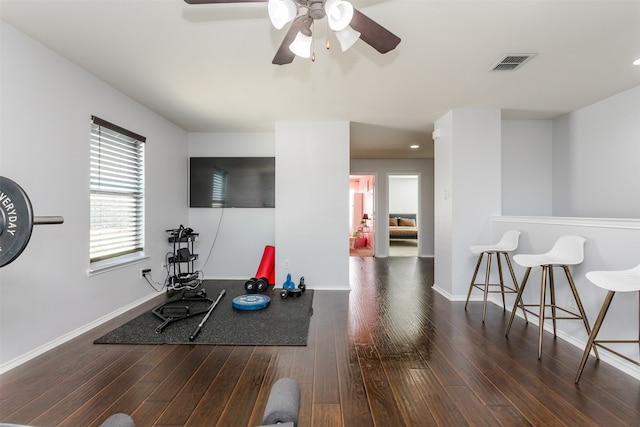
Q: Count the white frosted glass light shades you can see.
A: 4